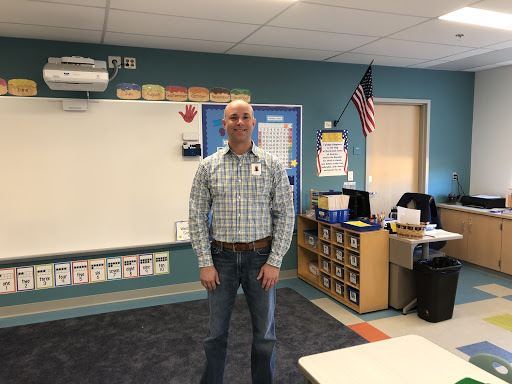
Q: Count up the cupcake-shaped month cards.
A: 8